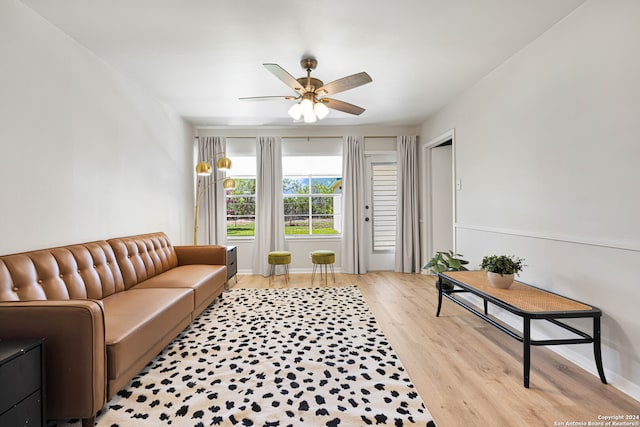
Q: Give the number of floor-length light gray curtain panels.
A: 4